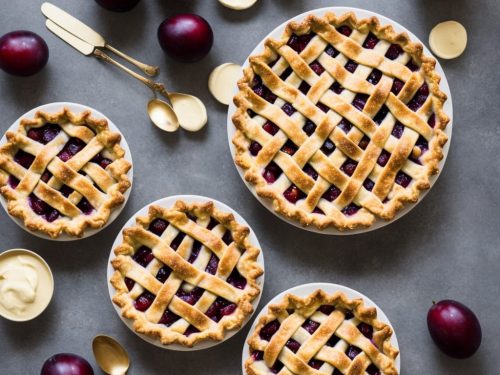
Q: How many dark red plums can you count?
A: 5